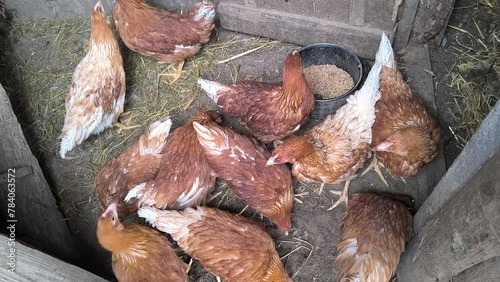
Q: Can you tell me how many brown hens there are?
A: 11